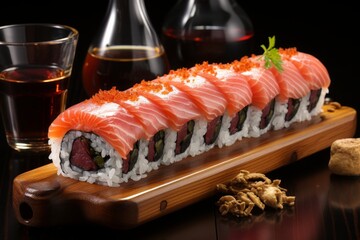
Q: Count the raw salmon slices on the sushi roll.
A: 8